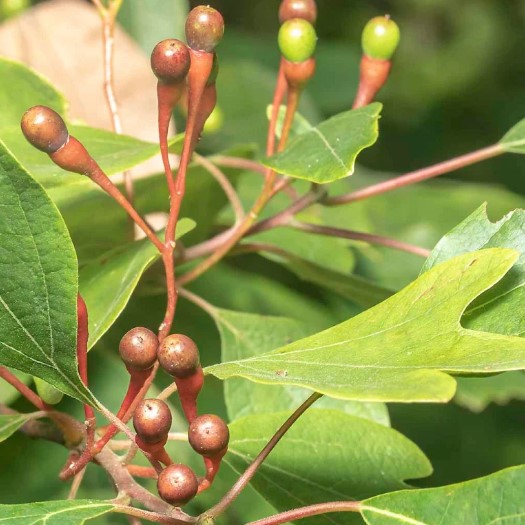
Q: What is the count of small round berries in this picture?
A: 11